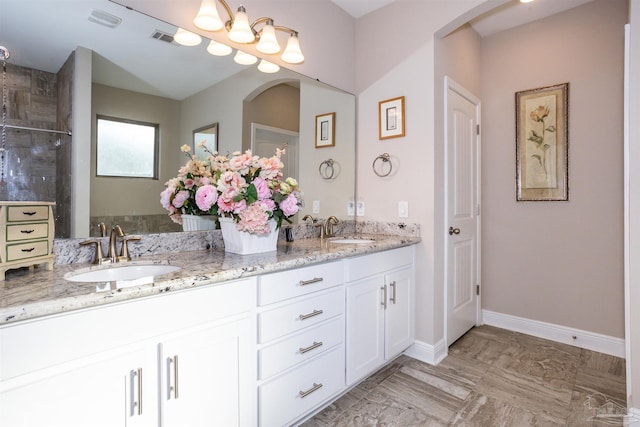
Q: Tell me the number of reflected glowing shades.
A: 4